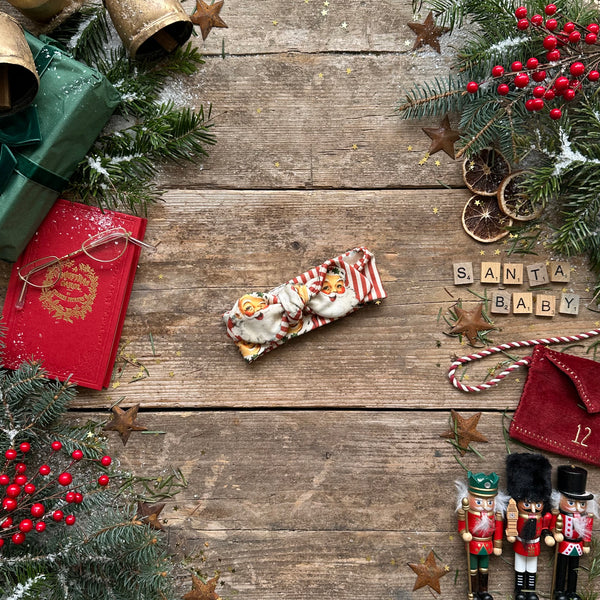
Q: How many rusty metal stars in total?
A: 9